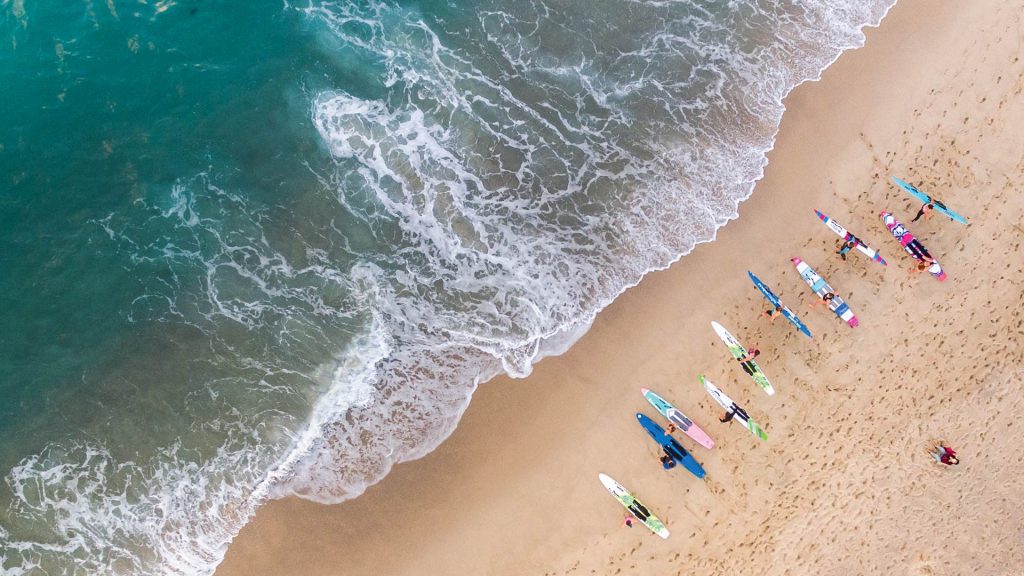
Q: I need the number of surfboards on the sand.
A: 10